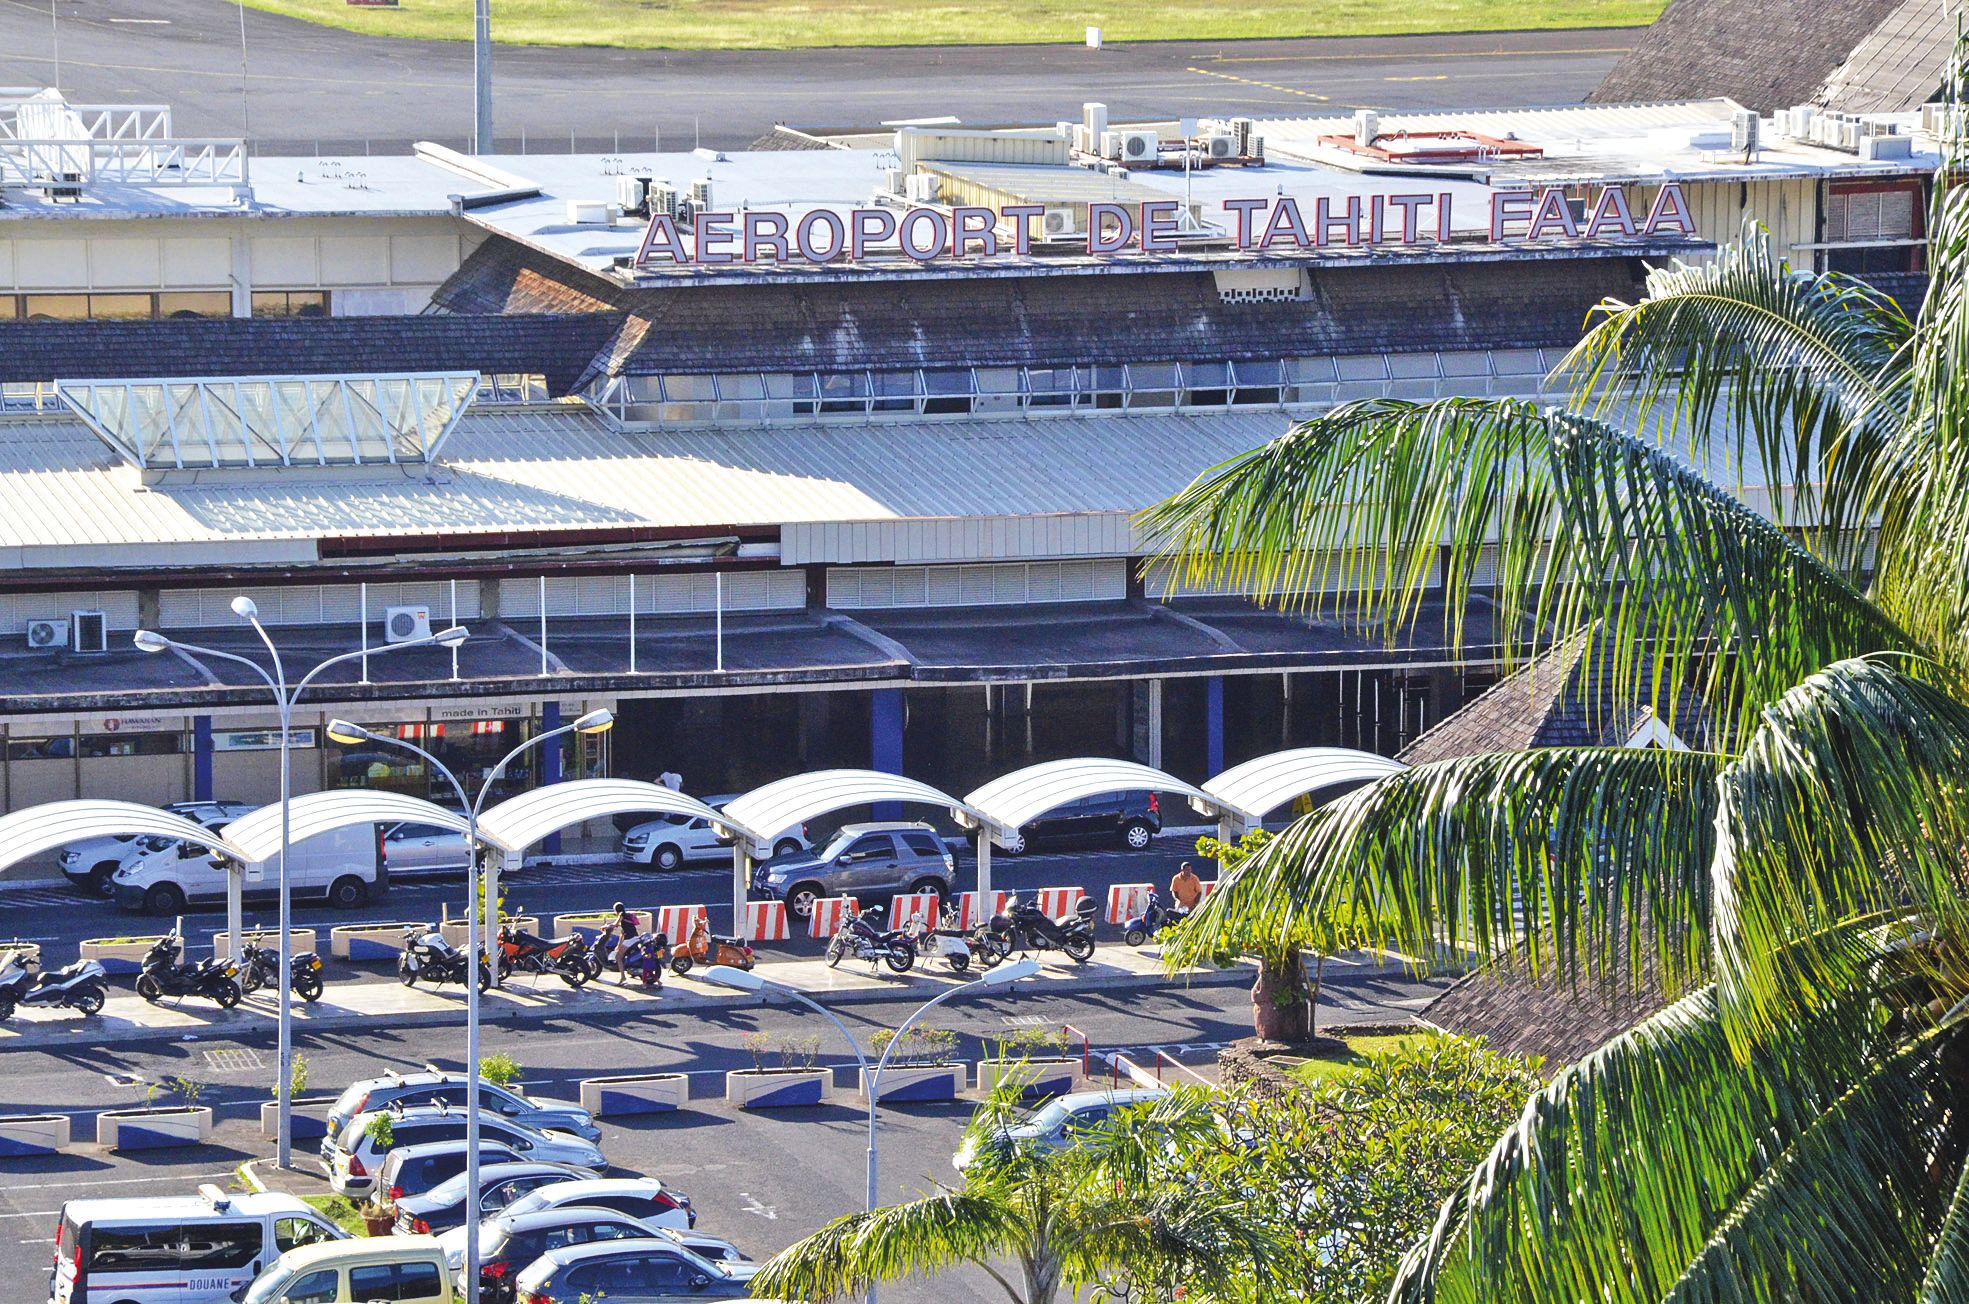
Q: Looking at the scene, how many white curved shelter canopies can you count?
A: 6